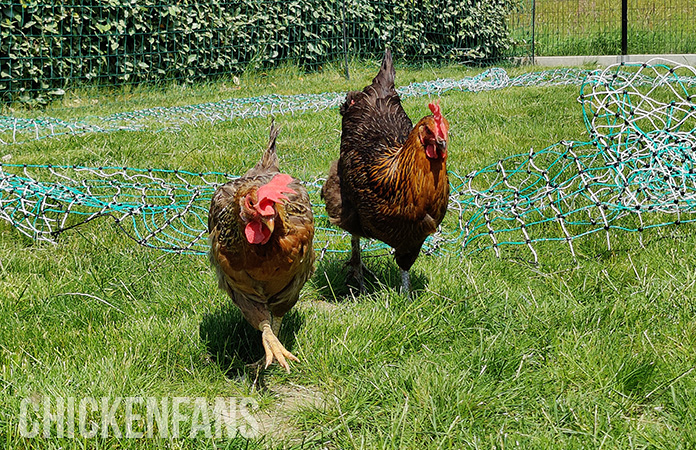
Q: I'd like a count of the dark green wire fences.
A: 1